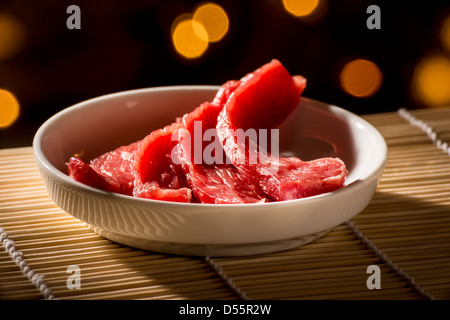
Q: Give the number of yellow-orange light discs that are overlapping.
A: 2